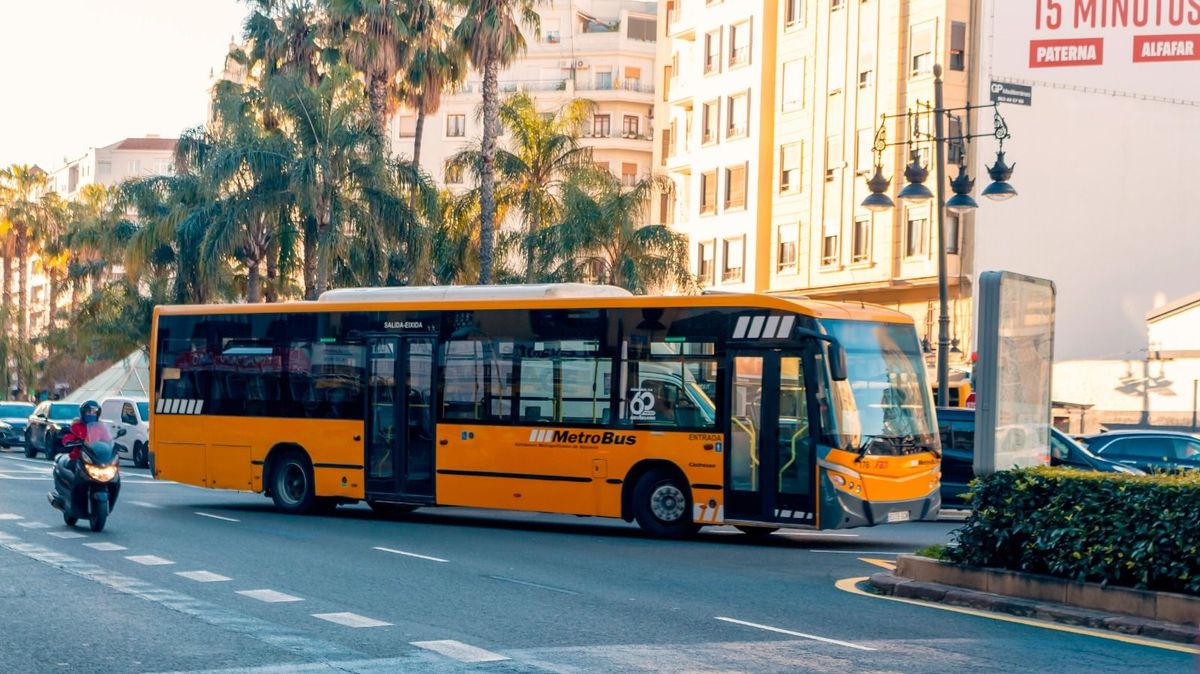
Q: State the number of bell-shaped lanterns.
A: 4